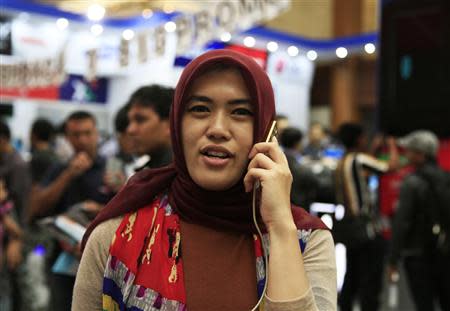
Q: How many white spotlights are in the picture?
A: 12